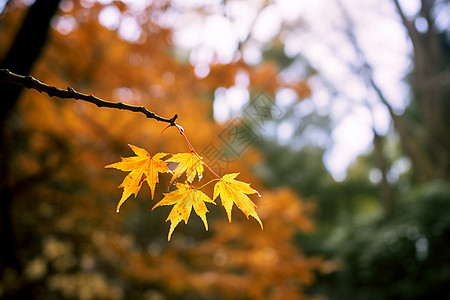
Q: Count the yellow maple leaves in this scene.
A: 4